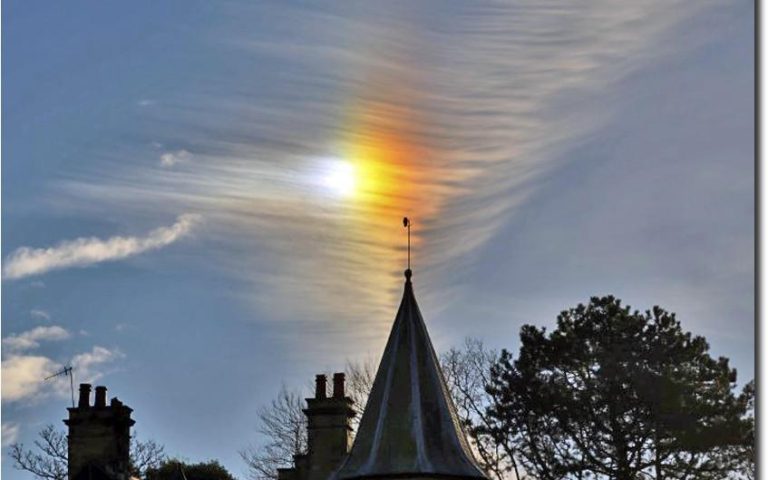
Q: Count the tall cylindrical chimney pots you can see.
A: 4